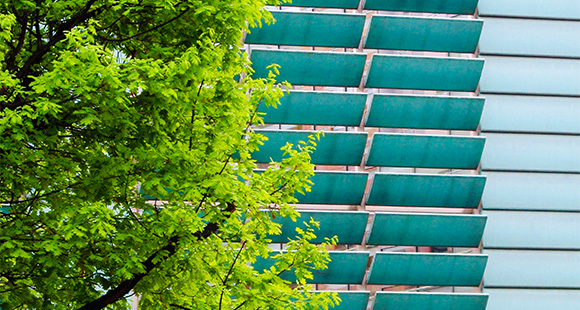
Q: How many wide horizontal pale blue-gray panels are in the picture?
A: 9